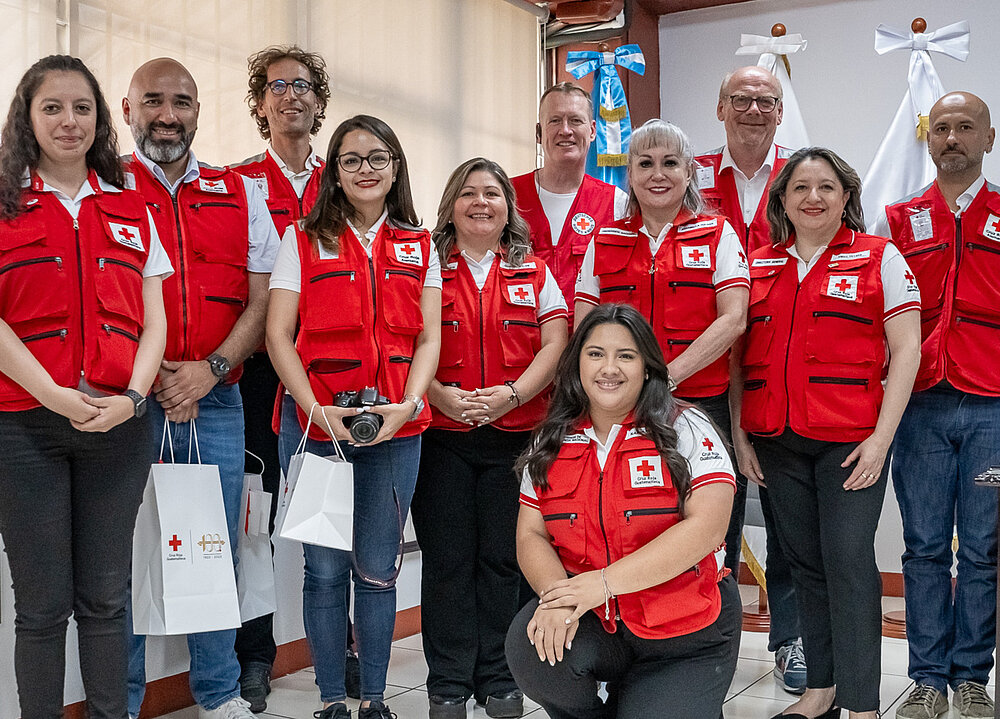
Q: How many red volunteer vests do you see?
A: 11